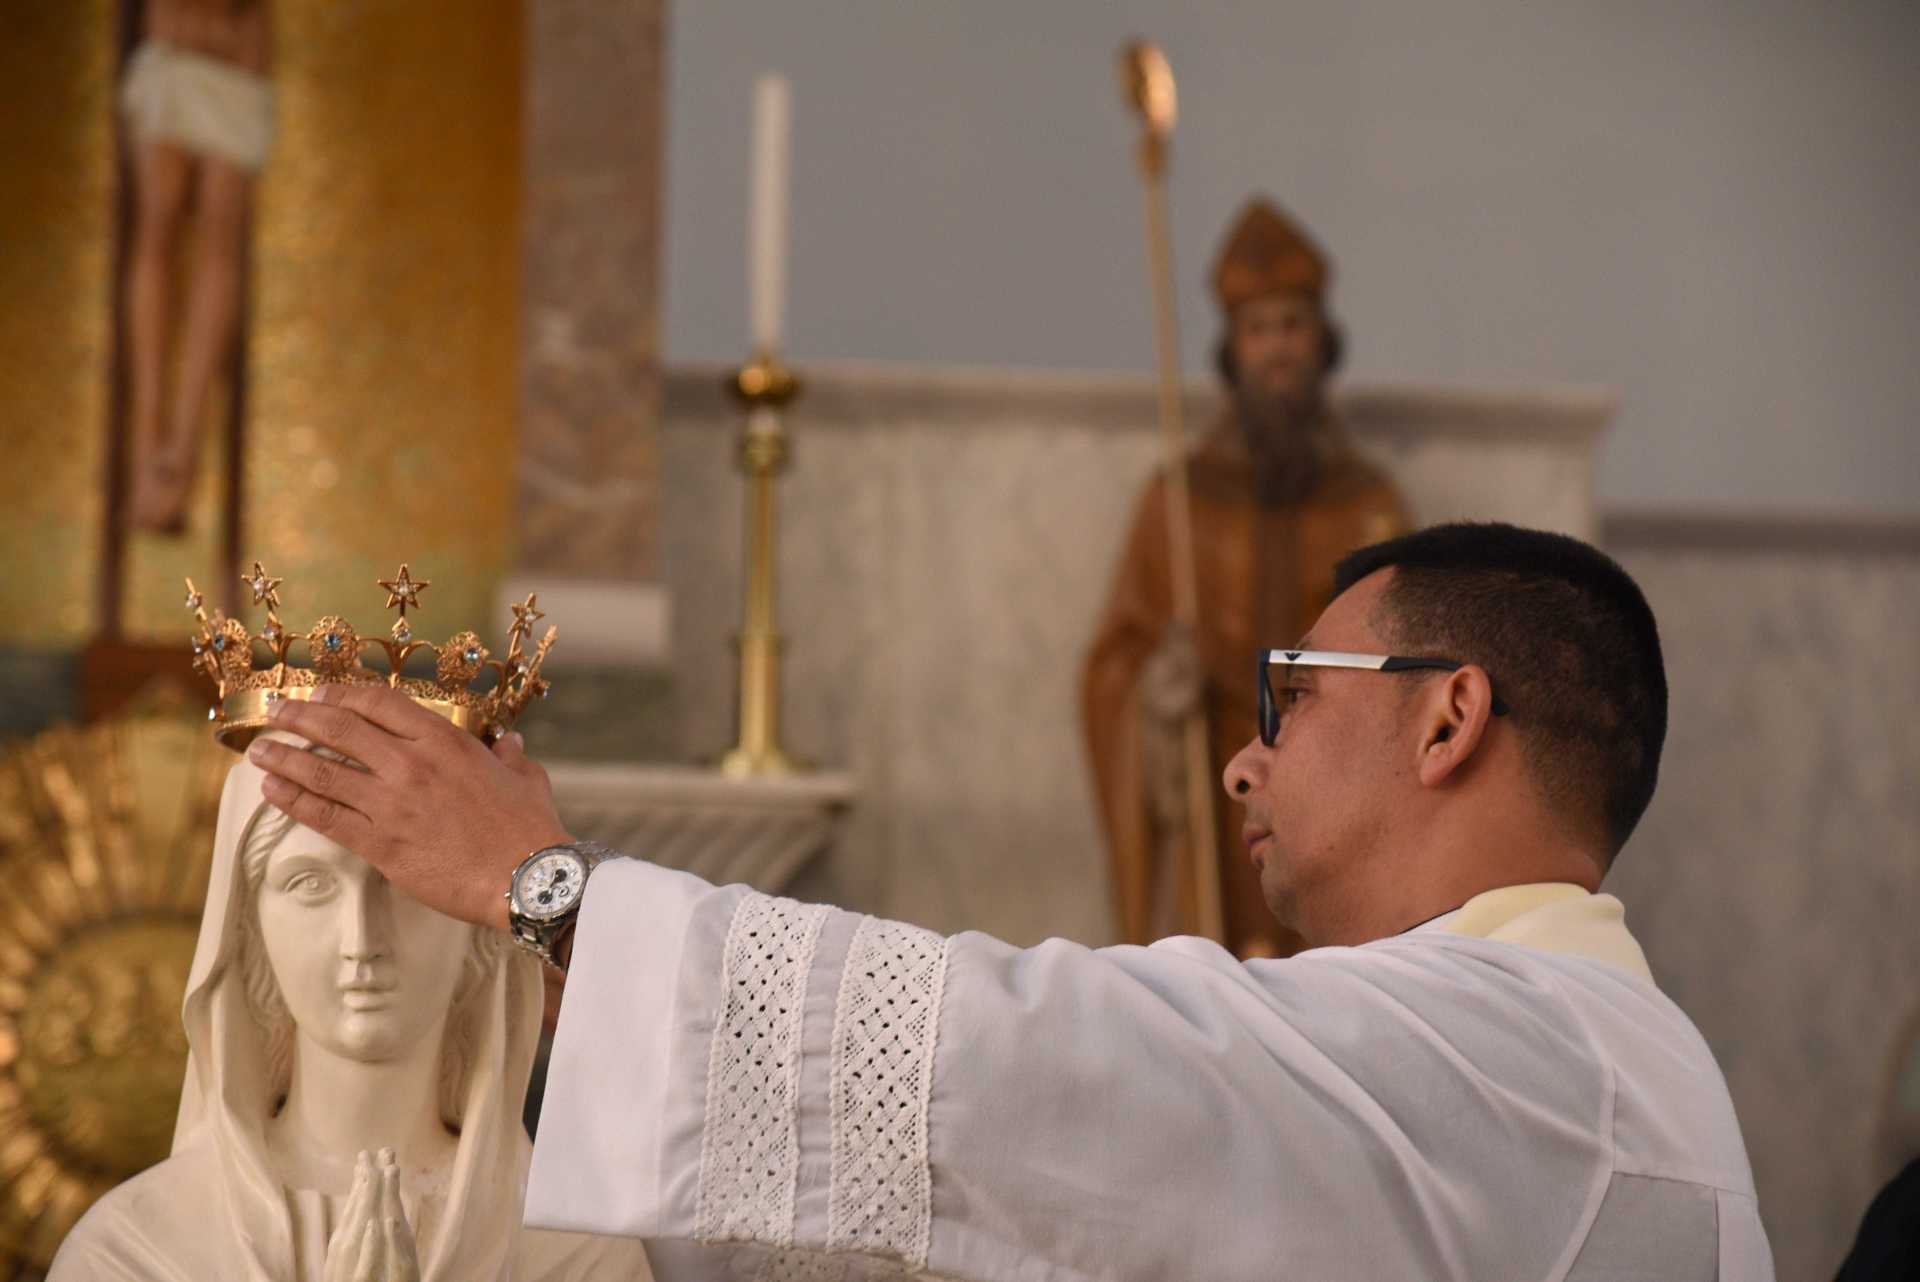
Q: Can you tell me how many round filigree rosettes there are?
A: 3